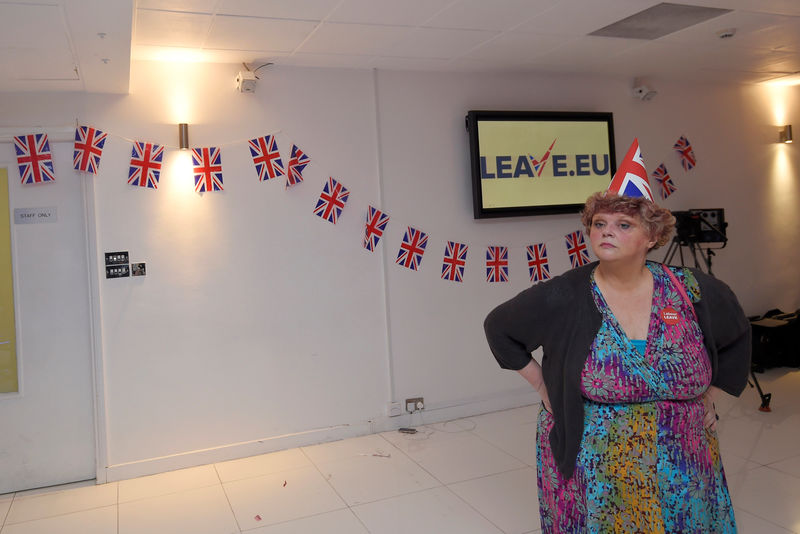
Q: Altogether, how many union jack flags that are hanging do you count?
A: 15